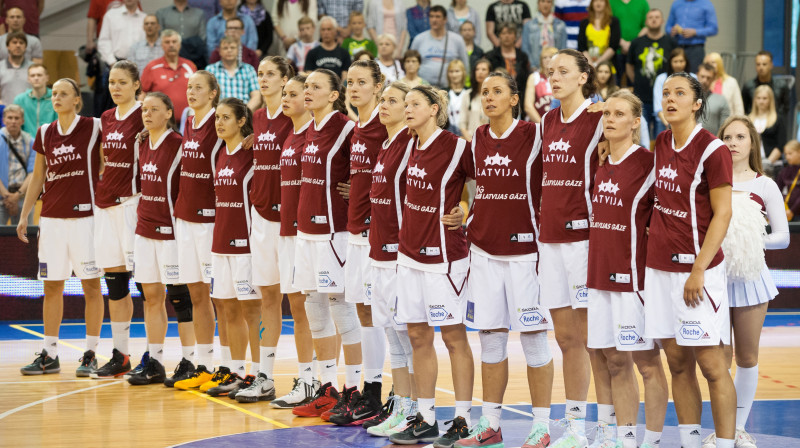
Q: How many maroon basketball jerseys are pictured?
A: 15